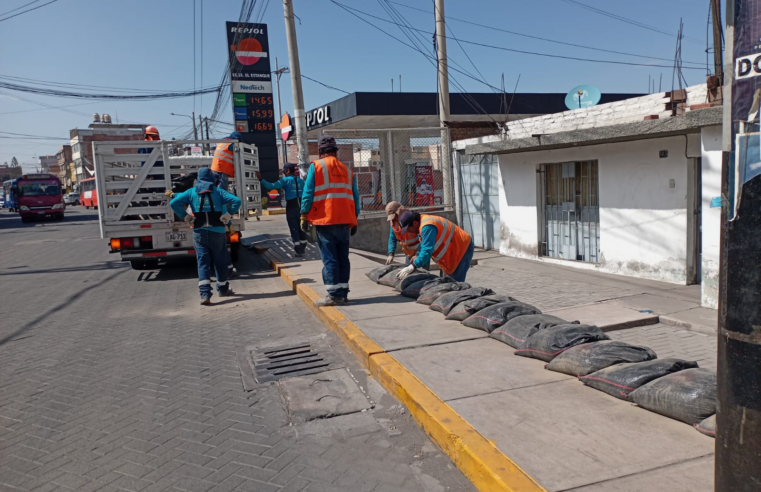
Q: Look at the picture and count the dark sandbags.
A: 14